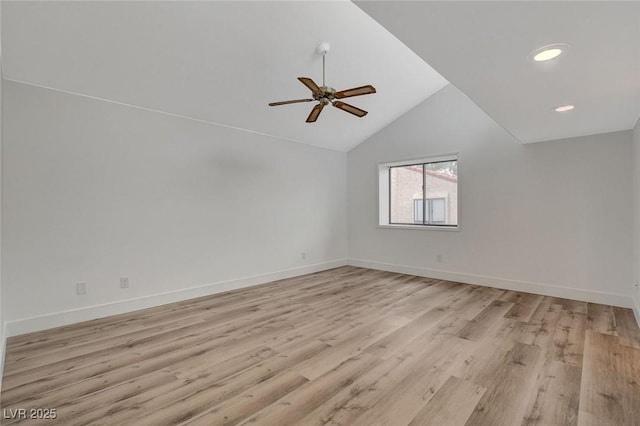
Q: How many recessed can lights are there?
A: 2